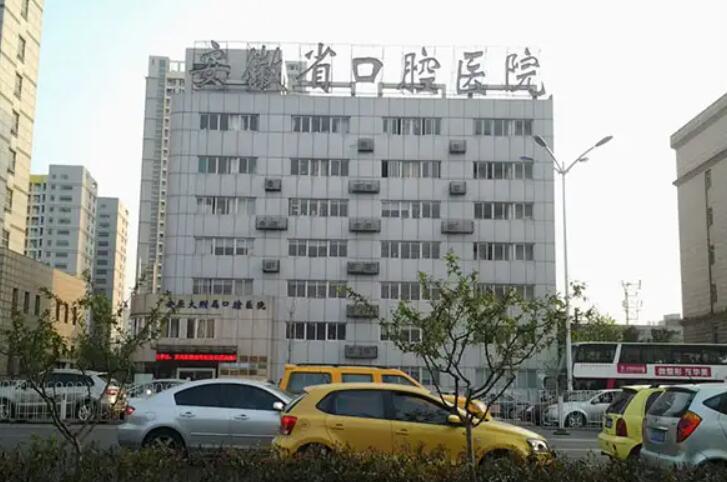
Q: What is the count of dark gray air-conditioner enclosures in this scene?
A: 12